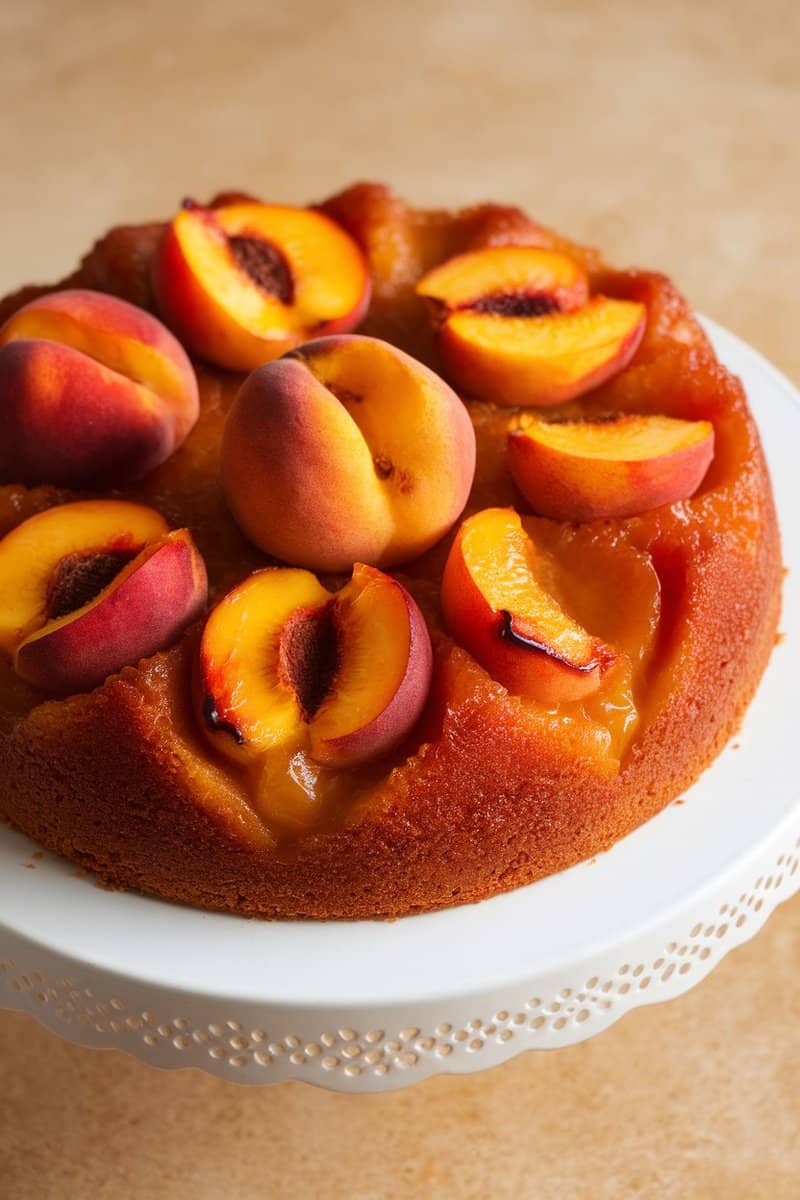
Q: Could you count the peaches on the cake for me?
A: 8